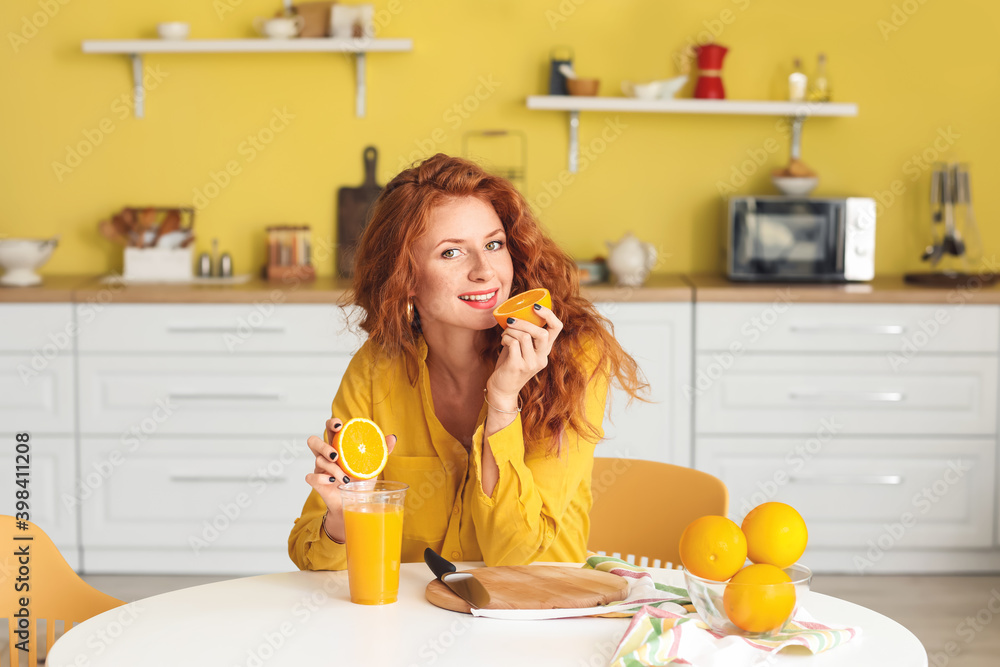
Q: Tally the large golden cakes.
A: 0